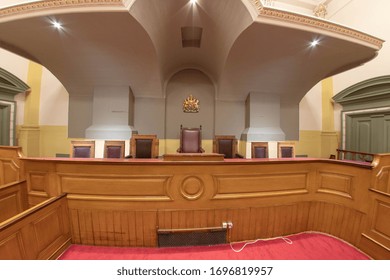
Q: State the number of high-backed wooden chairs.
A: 7